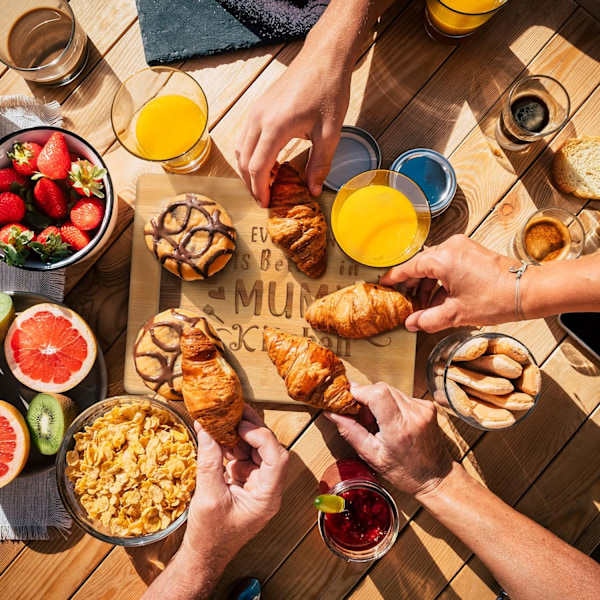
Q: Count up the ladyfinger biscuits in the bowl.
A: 8